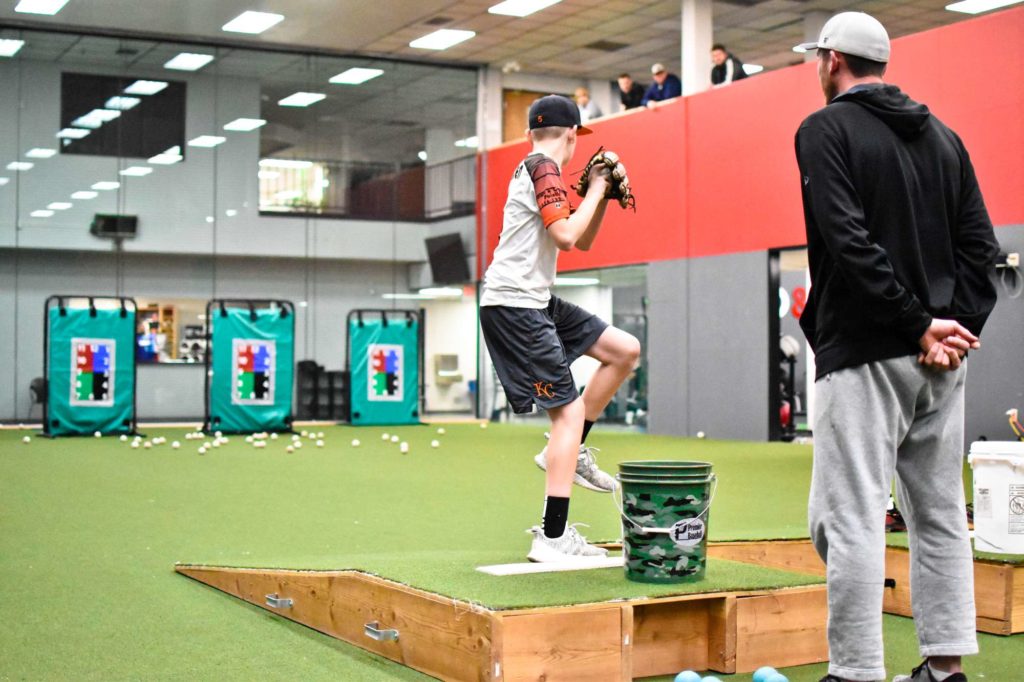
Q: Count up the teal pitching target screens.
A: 3